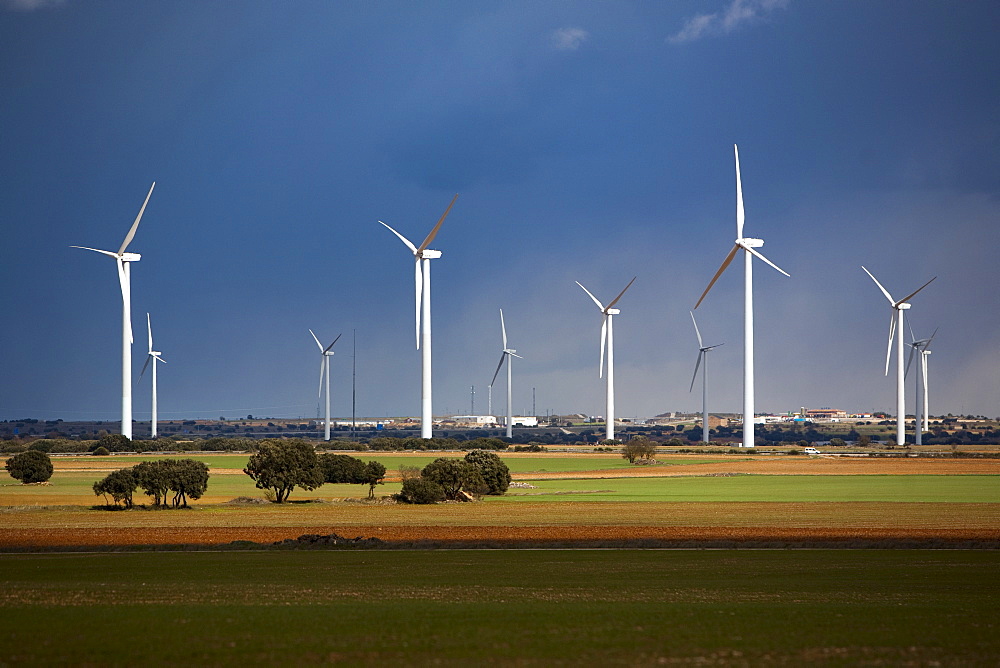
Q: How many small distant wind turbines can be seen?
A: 6